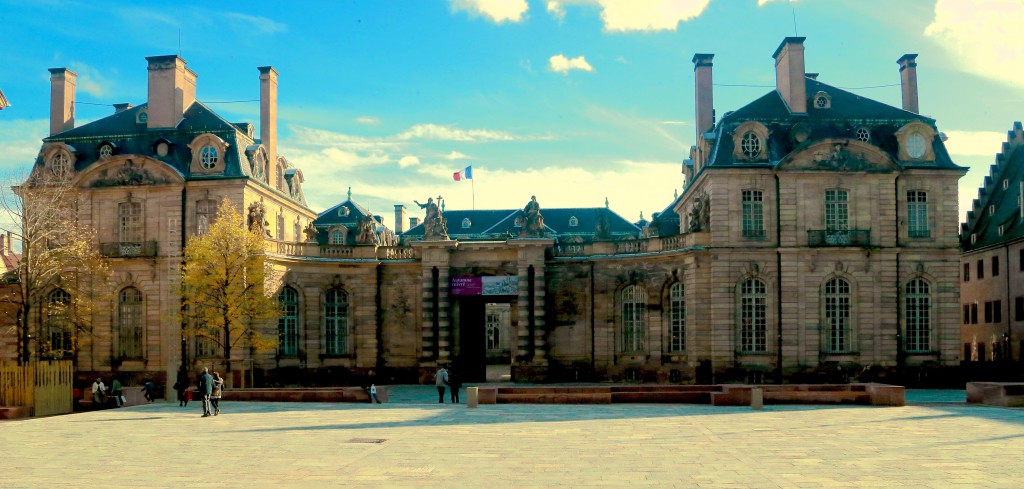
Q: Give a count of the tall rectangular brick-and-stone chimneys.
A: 6